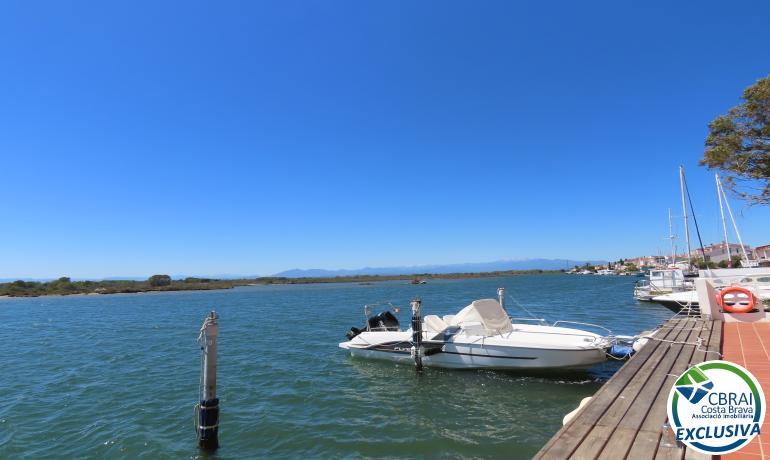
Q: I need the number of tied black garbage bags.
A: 0